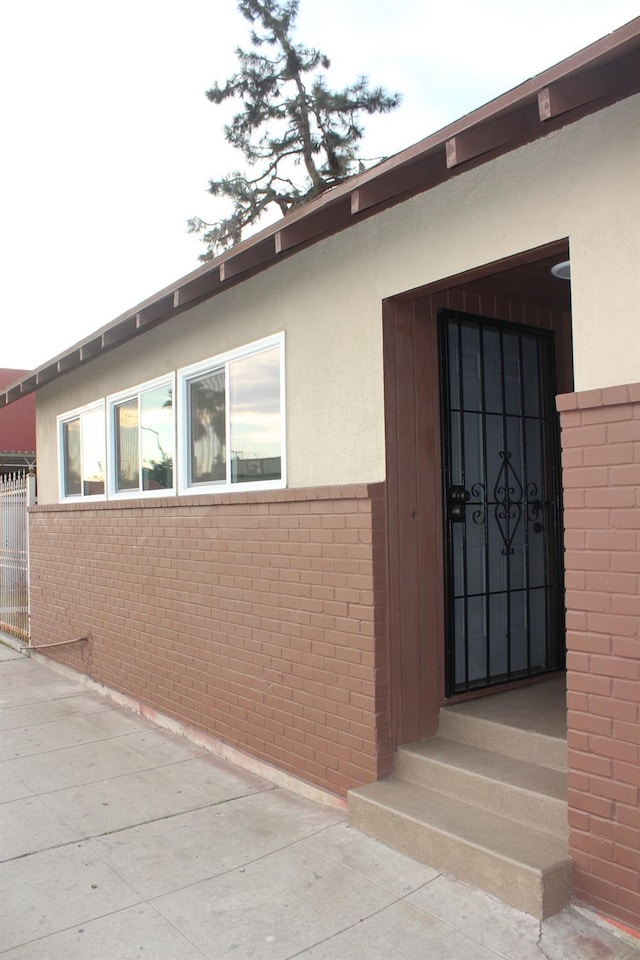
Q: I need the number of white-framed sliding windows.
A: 3